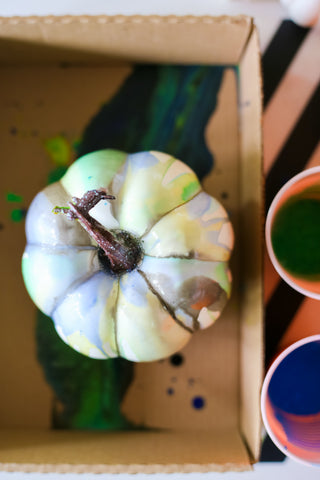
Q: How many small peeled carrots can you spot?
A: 0